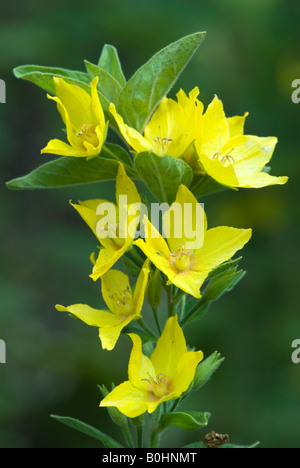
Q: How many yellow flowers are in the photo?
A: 7